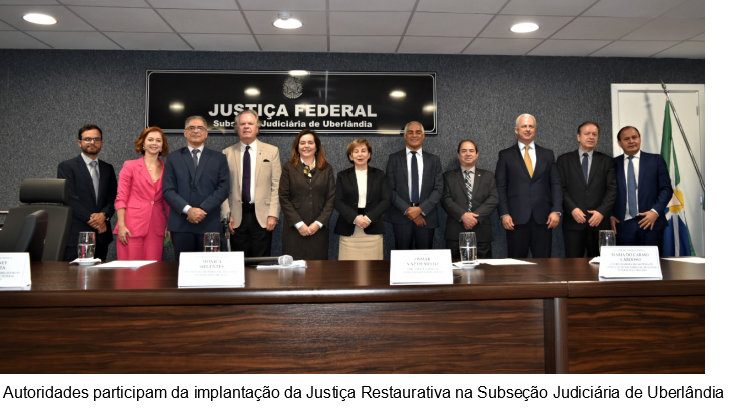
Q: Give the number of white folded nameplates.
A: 4